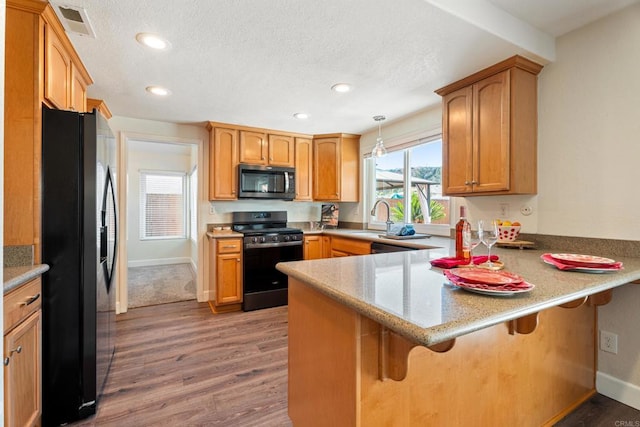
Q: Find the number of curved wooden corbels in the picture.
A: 3